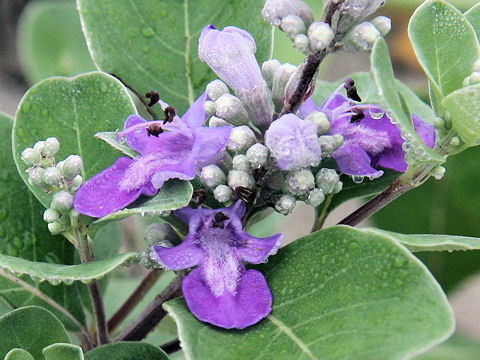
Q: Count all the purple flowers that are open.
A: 3